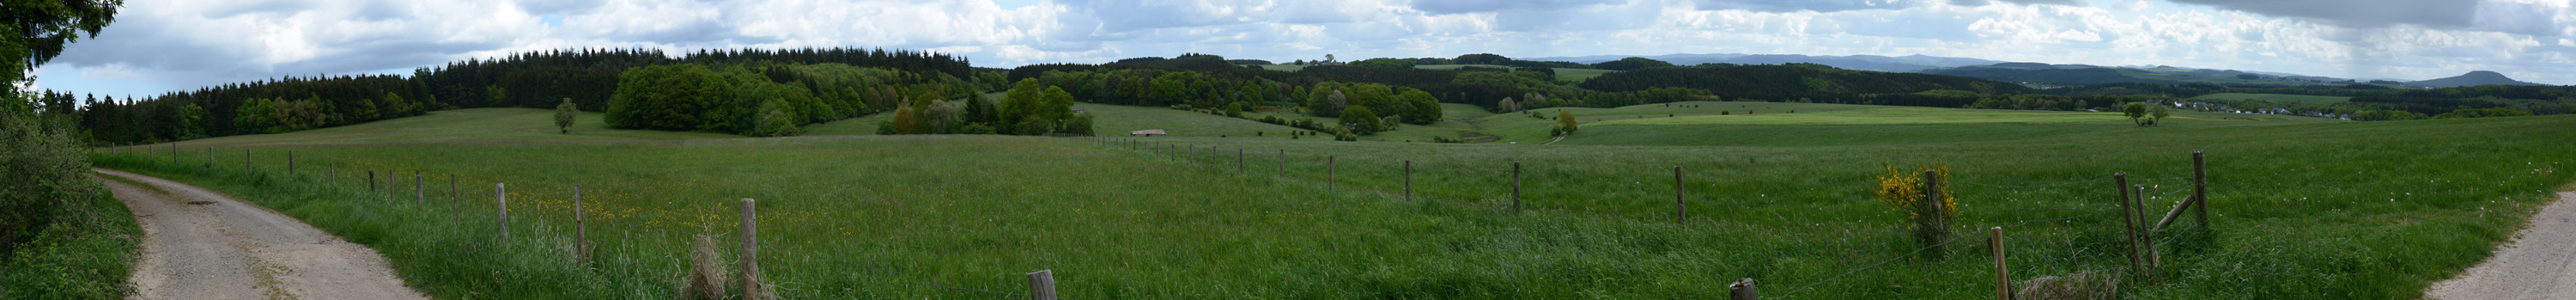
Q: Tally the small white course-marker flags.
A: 0